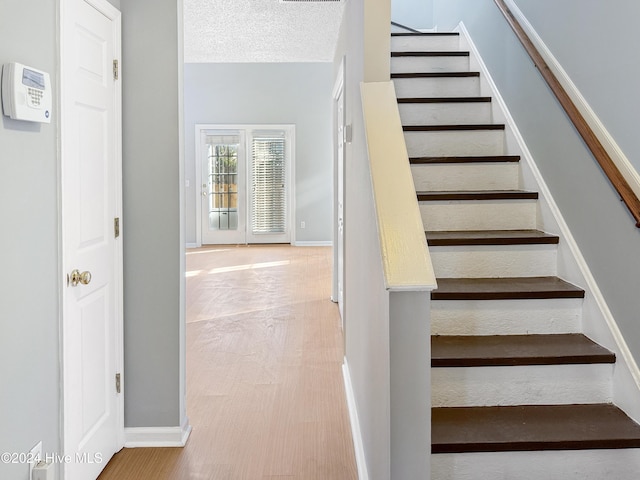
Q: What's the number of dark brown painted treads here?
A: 11